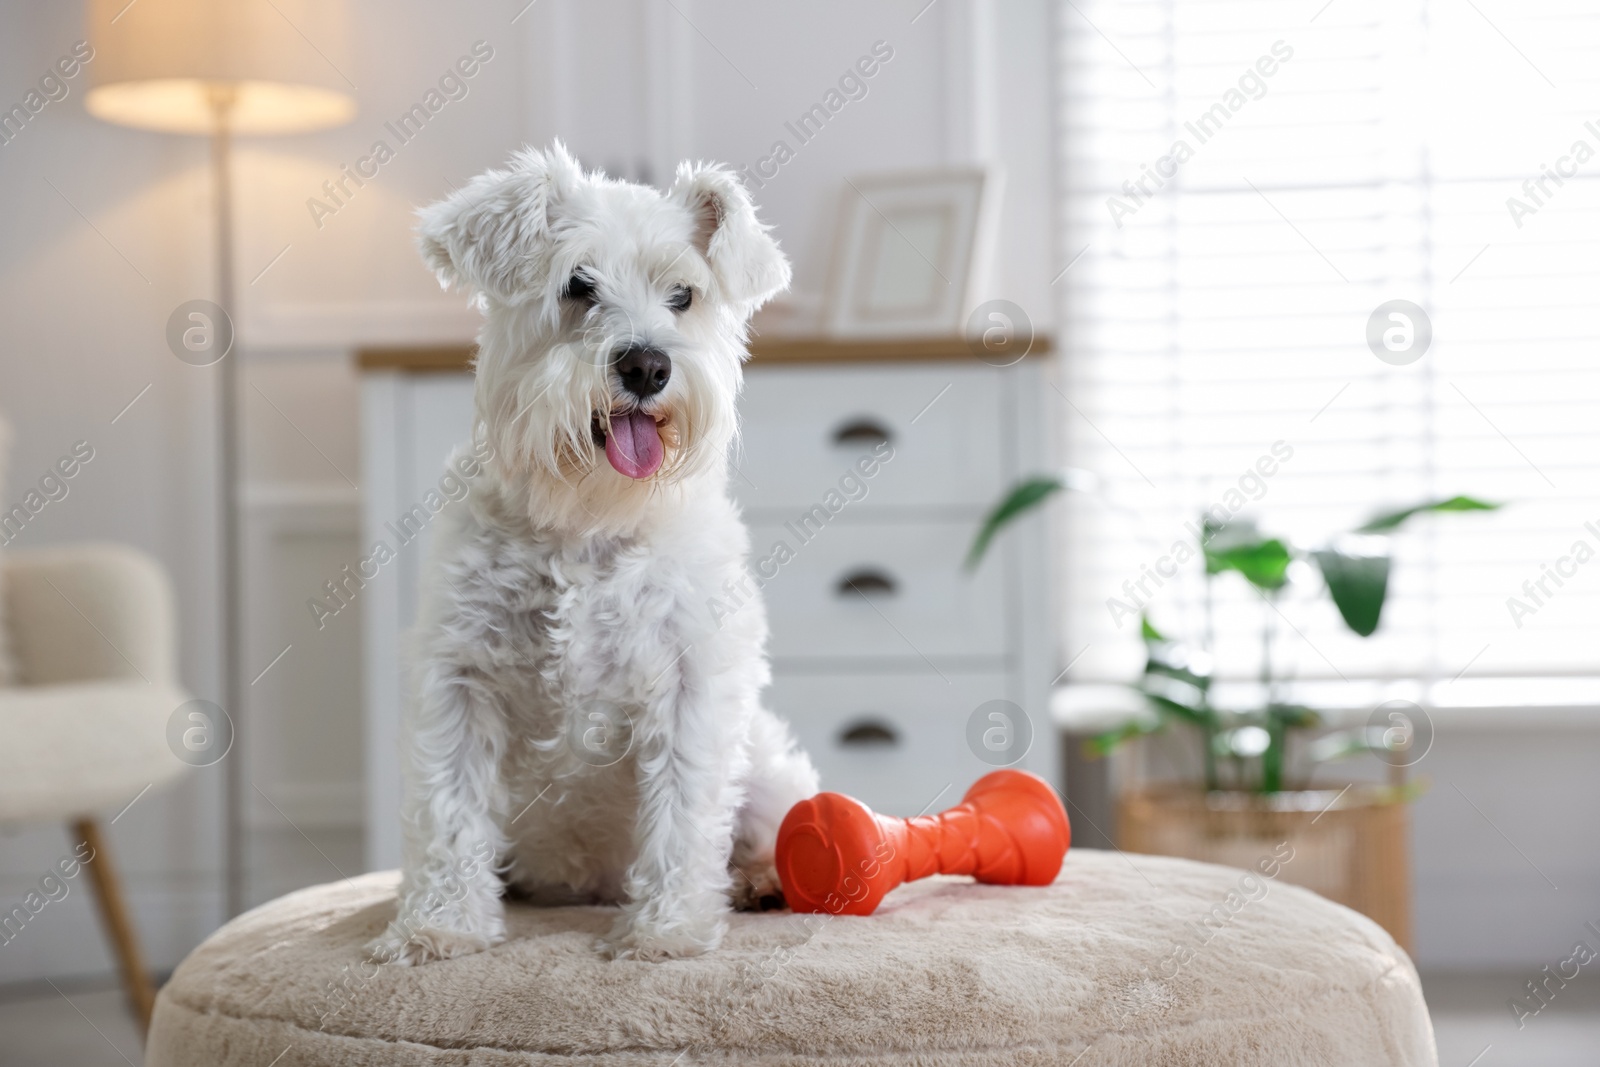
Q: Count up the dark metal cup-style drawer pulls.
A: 3